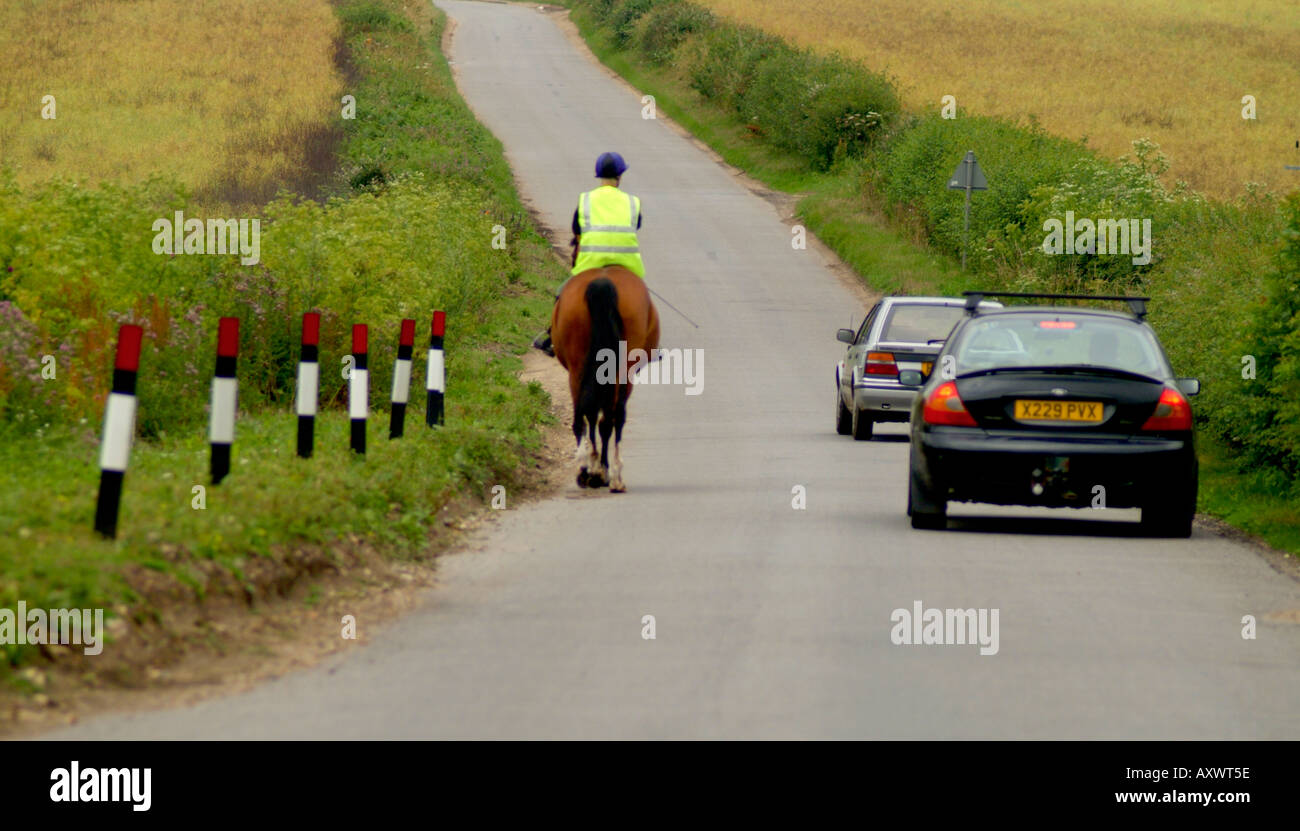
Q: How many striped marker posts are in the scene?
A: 6